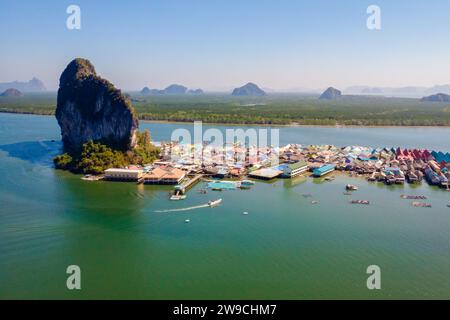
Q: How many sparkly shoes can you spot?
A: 0